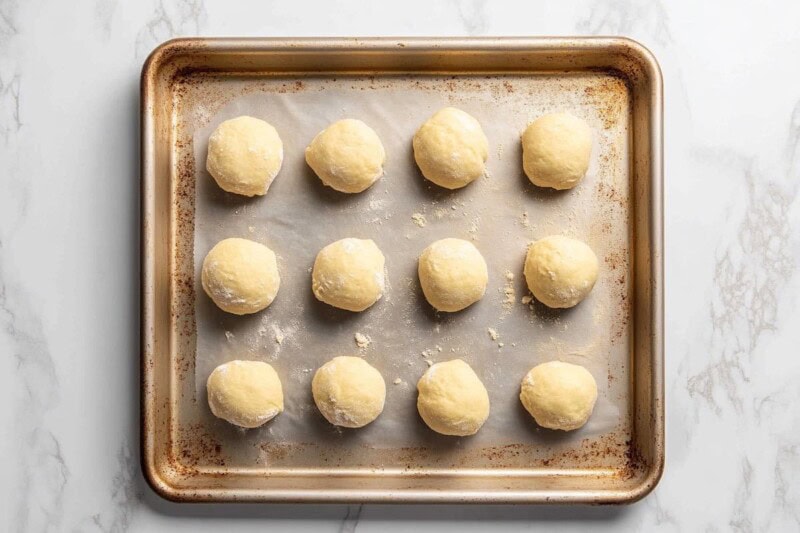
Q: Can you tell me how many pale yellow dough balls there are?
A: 12